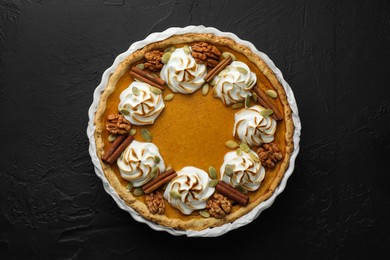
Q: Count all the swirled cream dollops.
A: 7